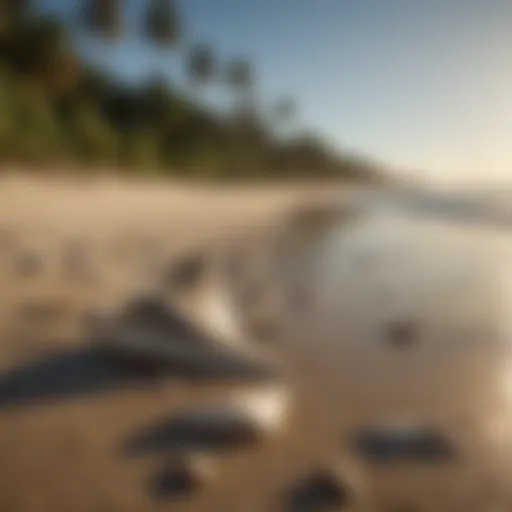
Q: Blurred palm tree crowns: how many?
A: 5